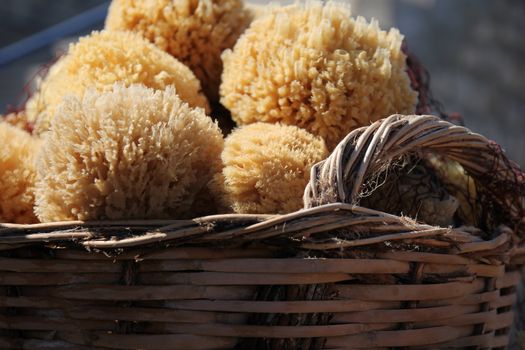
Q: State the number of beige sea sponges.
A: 6